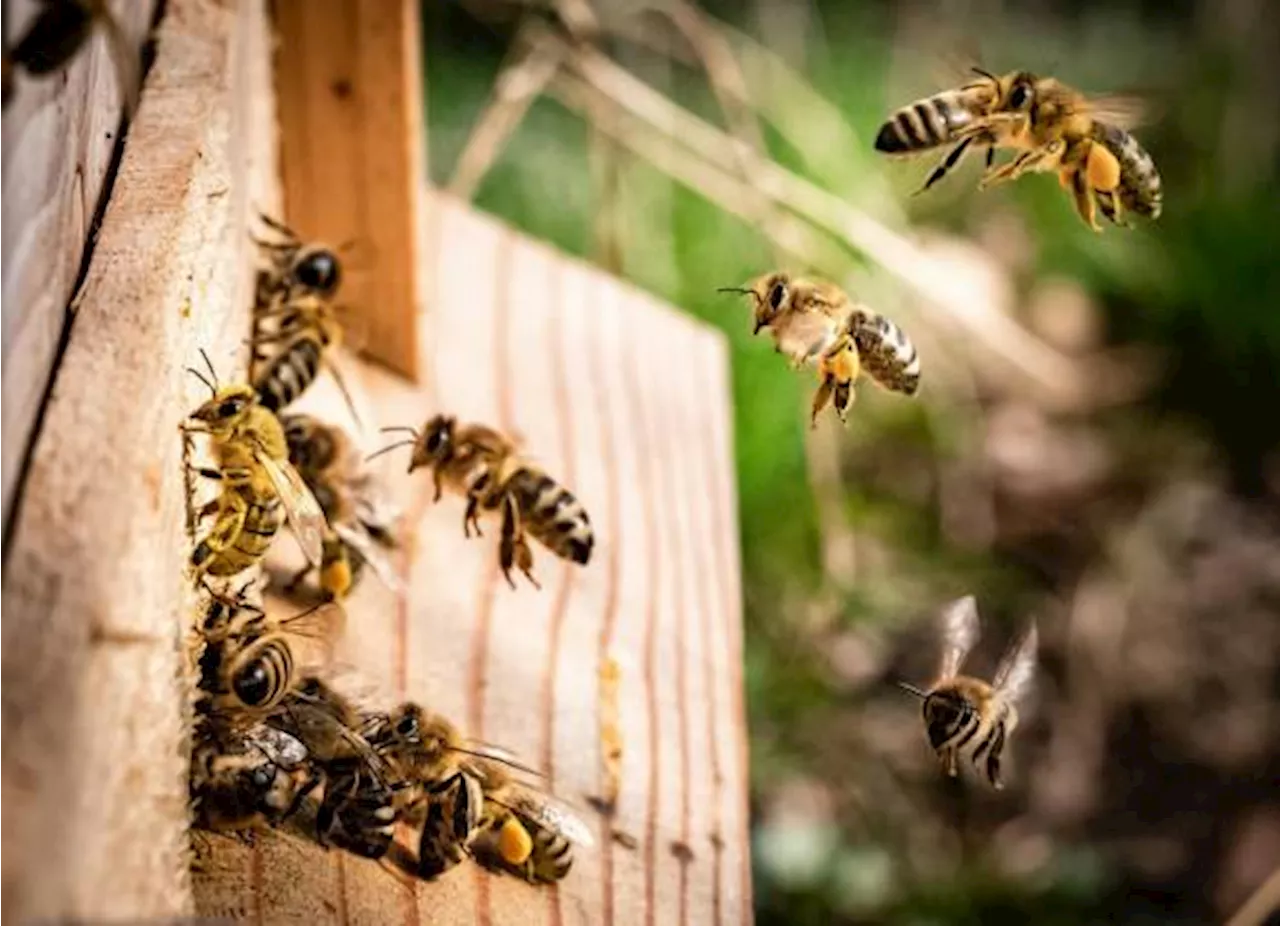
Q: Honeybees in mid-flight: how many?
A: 5